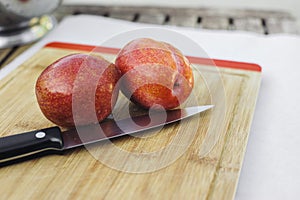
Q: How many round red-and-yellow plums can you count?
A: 2